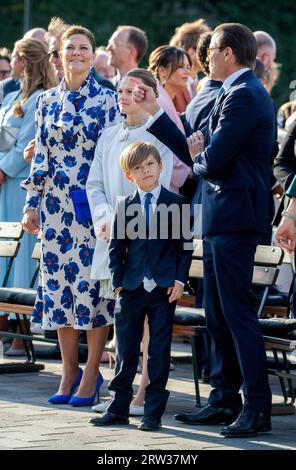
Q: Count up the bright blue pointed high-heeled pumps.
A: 2